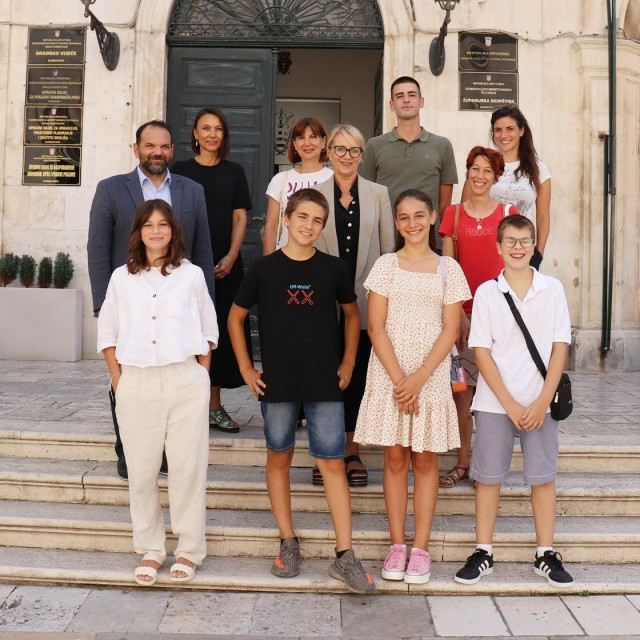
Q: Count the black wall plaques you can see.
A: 6